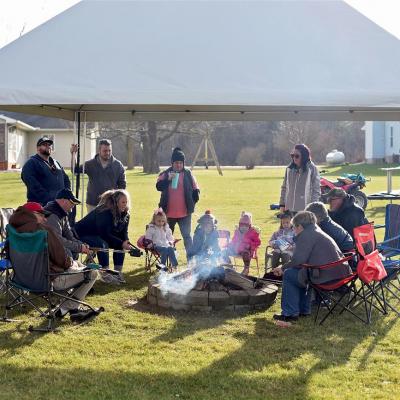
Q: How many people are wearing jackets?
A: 14